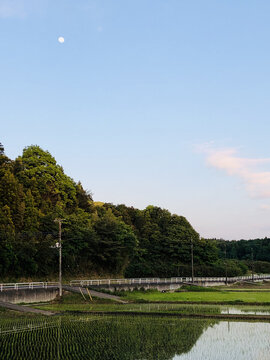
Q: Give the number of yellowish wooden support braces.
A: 2